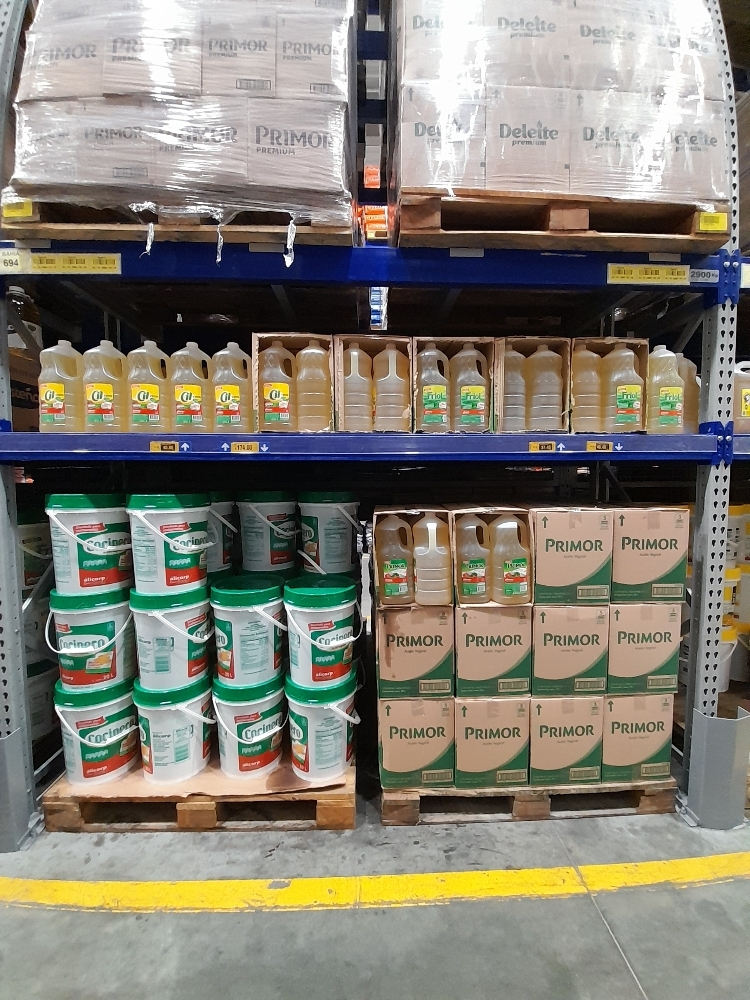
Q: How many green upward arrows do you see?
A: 10